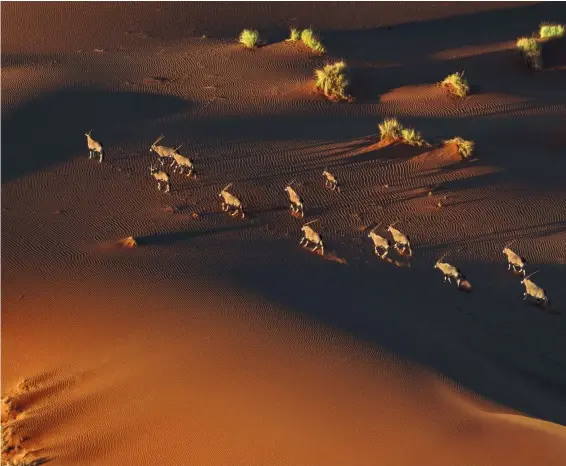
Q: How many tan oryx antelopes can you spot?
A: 13